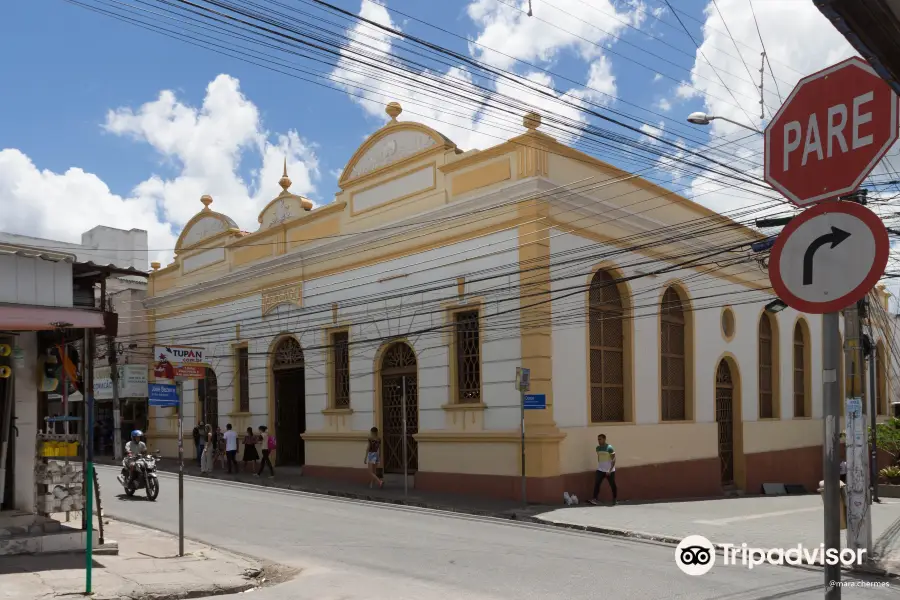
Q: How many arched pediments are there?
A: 3